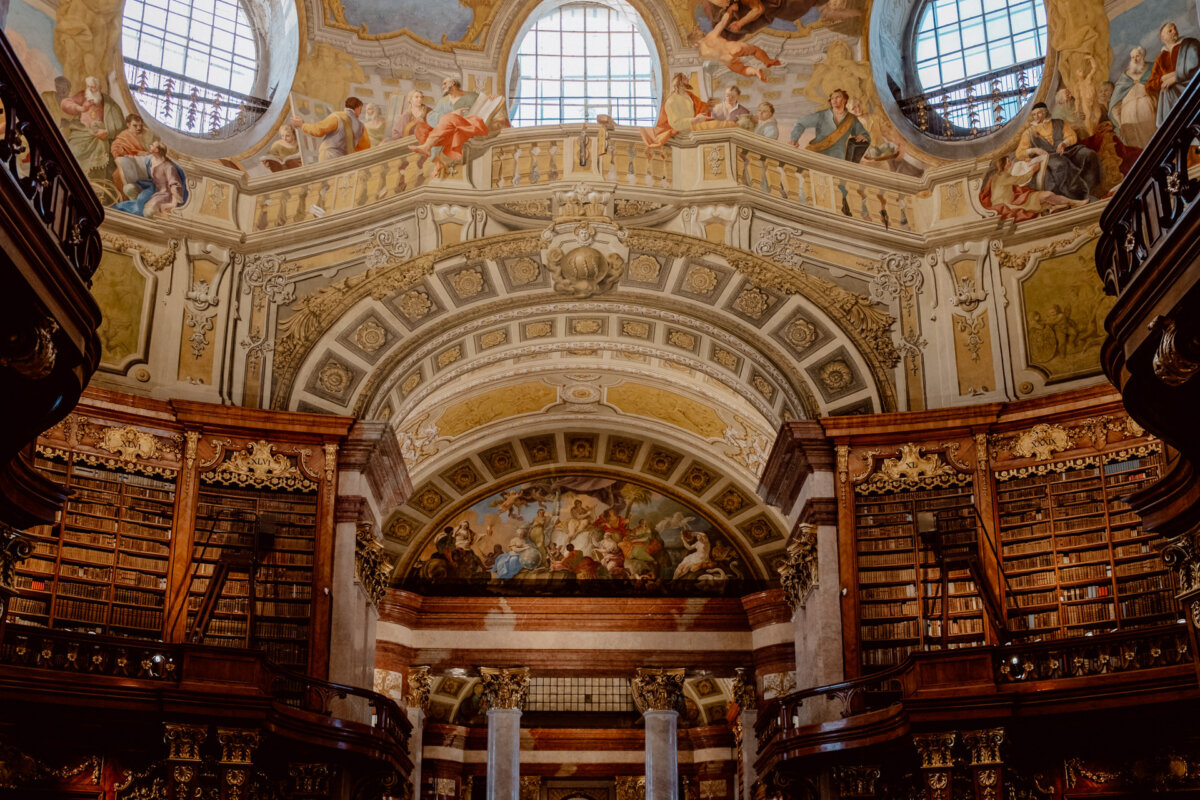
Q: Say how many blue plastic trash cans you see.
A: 0